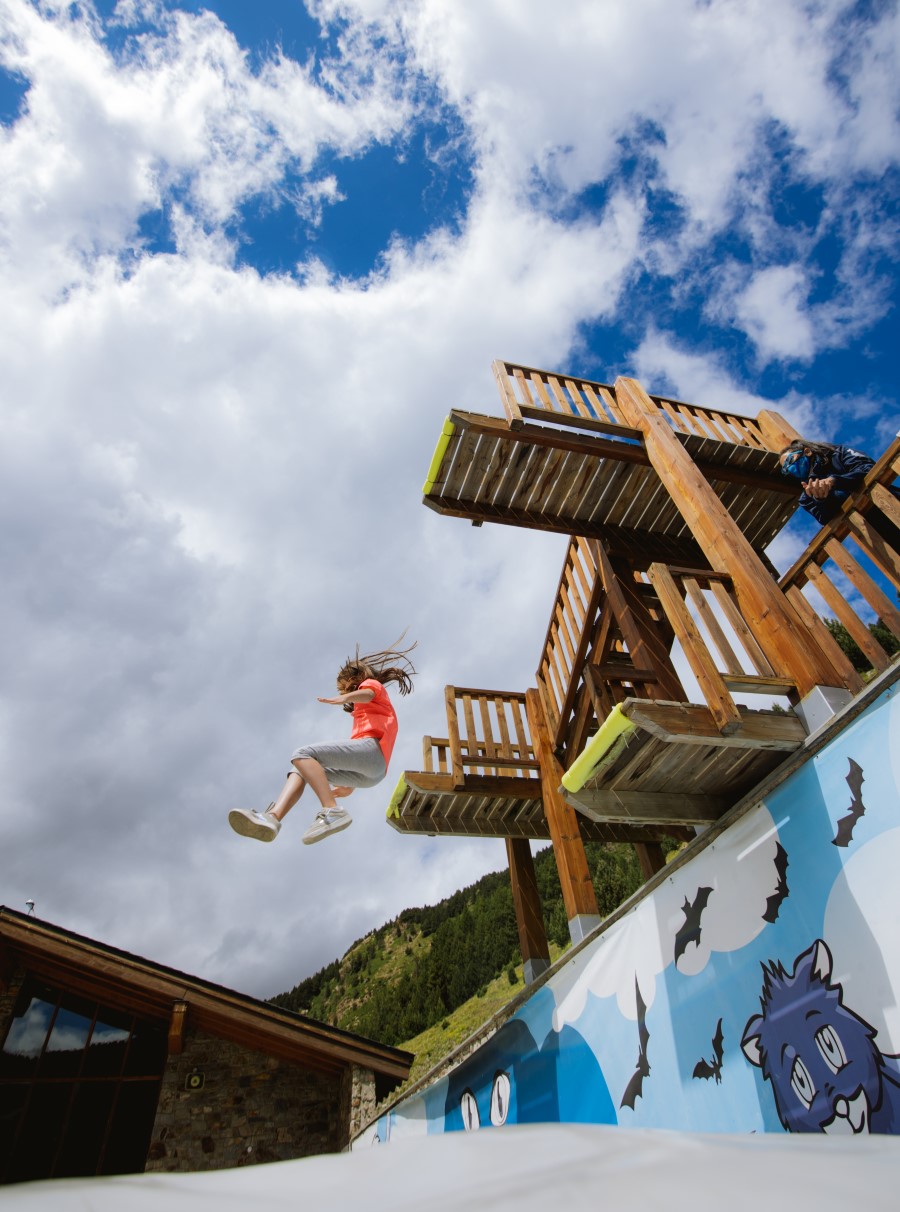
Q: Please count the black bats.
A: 5